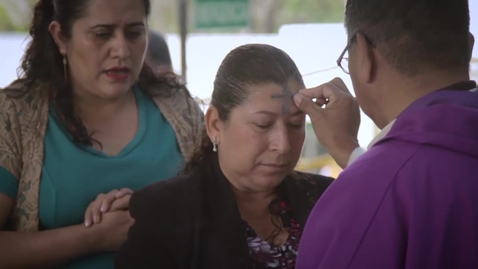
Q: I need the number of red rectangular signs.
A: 0